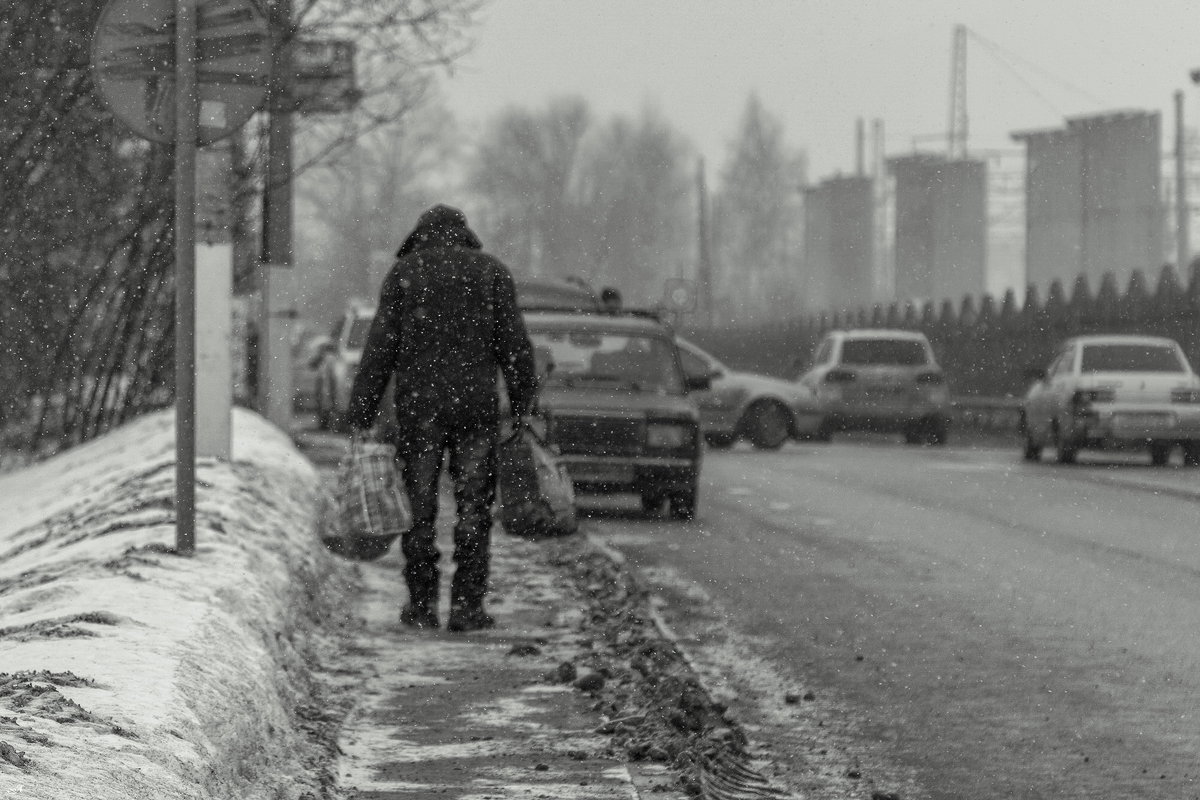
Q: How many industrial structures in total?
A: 3